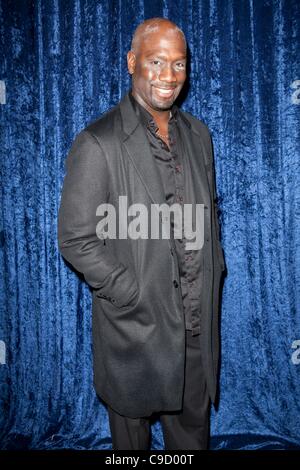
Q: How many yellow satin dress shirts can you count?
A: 0